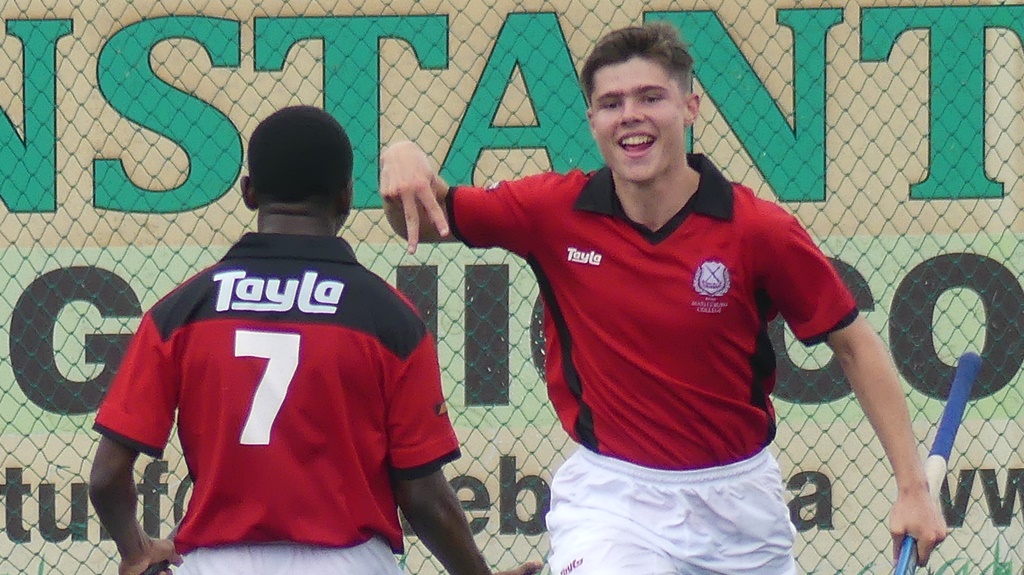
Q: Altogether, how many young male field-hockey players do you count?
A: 2